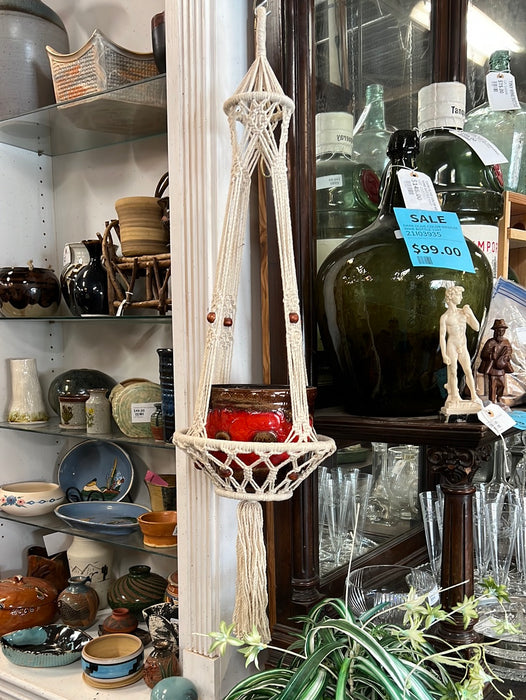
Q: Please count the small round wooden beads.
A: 3